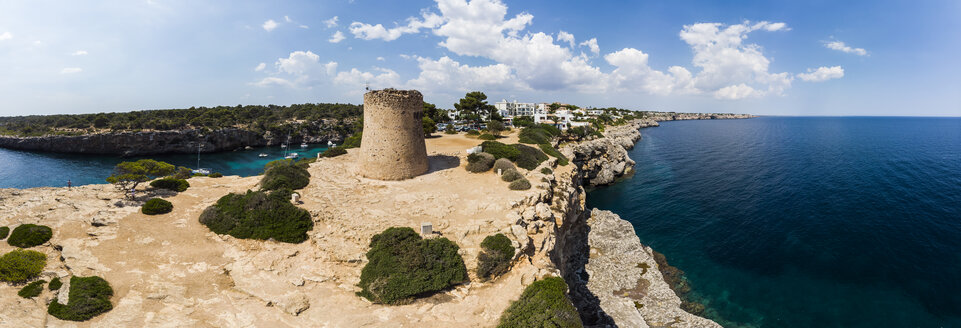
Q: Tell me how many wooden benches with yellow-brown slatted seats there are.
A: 0